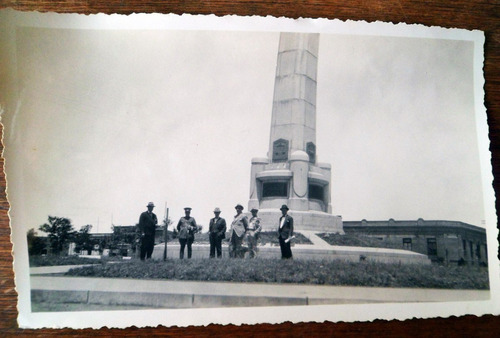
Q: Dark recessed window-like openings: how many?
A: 2